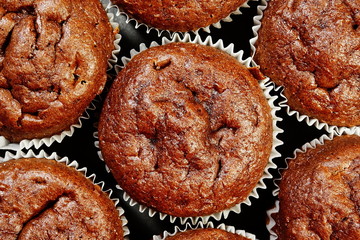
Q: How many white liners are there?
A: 7